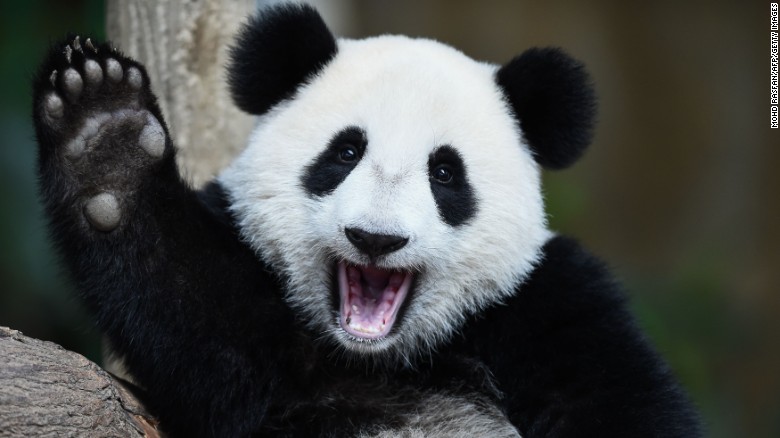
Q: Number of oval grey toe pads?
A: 5